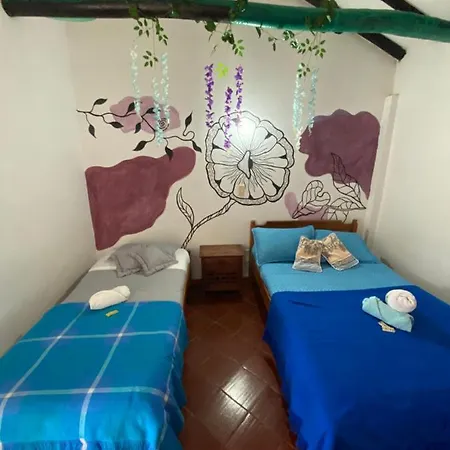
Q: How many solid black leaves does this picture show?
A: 10